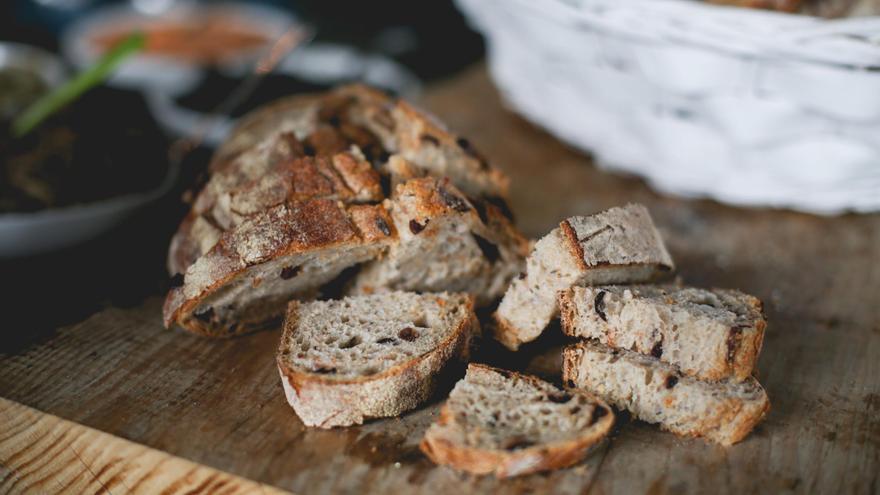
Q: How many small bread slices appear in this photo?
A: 5